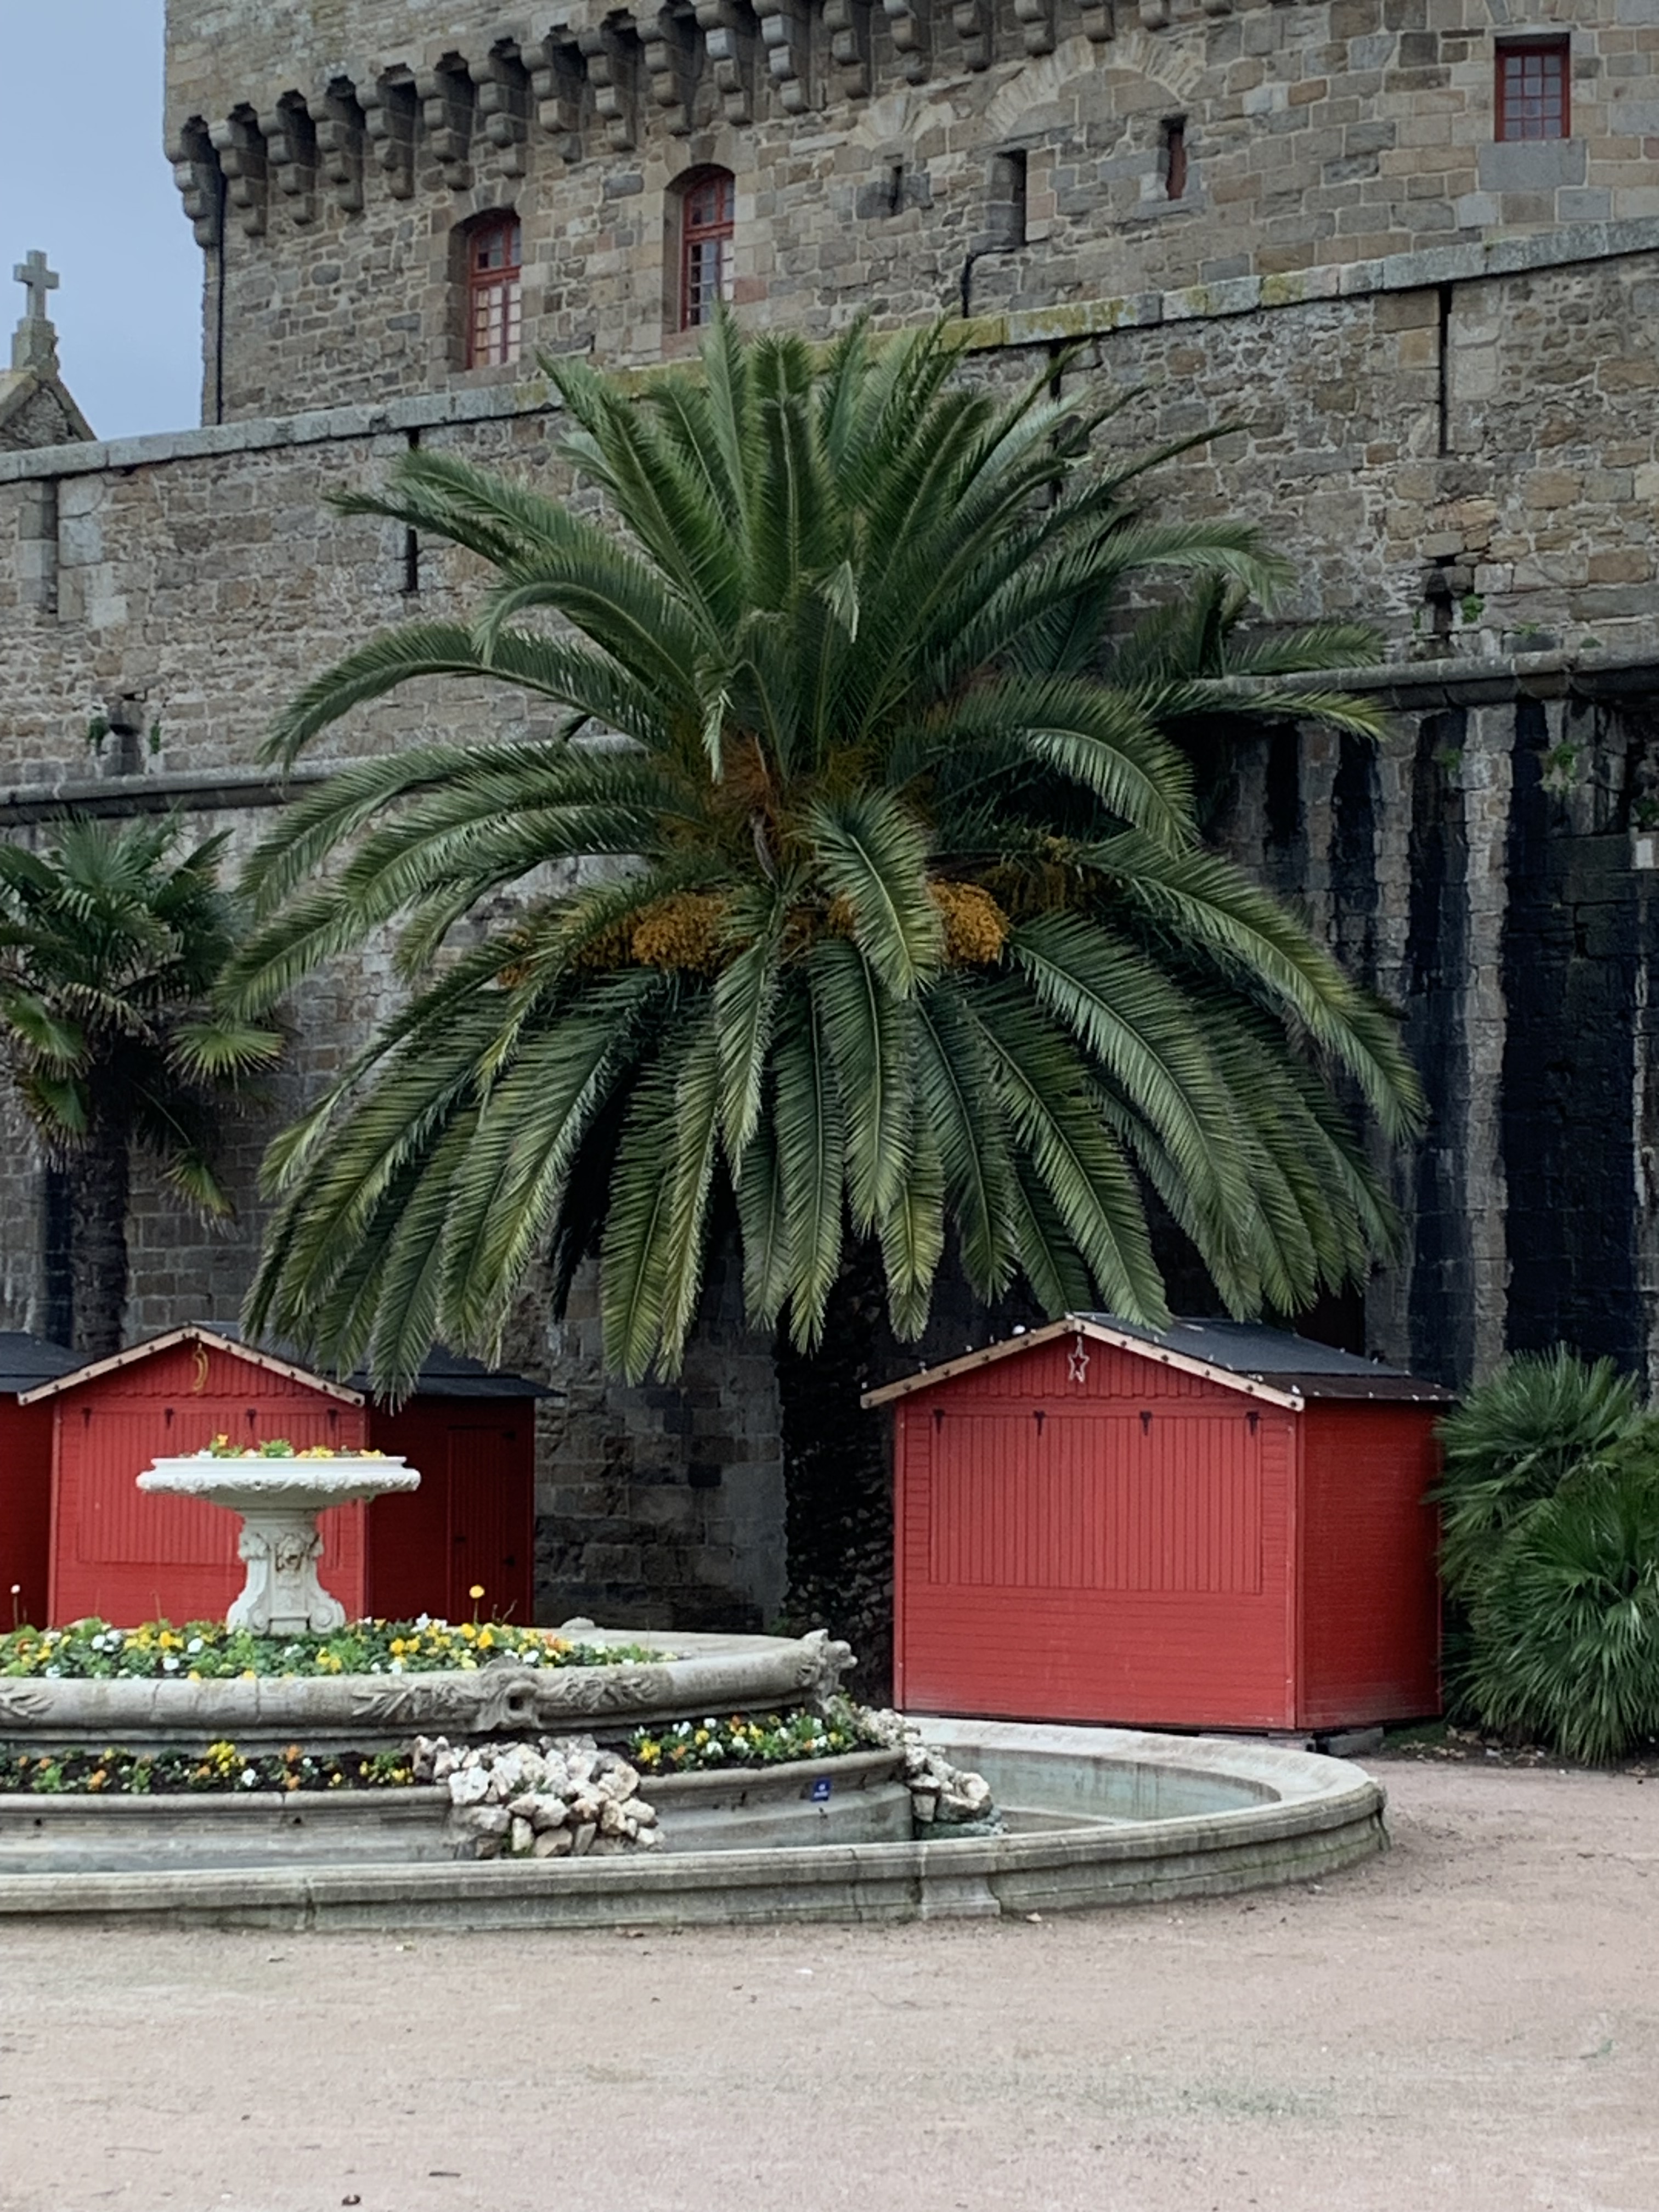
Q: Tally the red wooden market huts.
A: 3